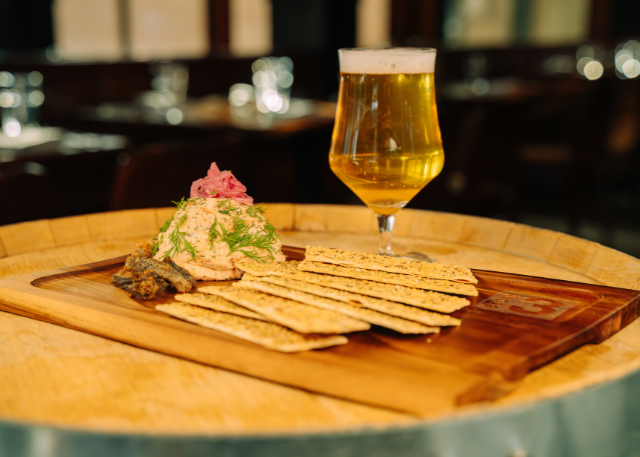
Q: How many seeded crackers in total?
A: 8